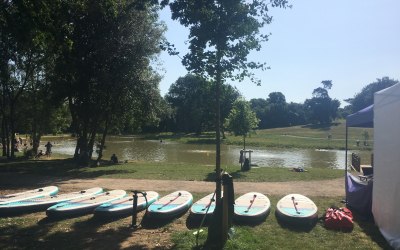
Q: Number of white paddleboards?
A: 8